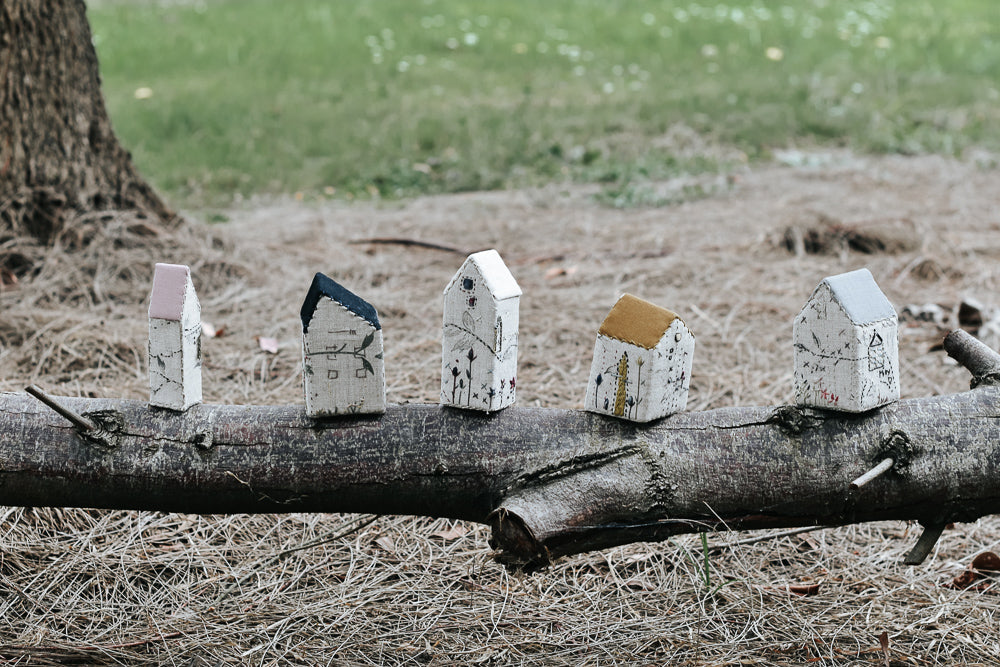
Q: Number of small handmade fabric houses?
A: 5